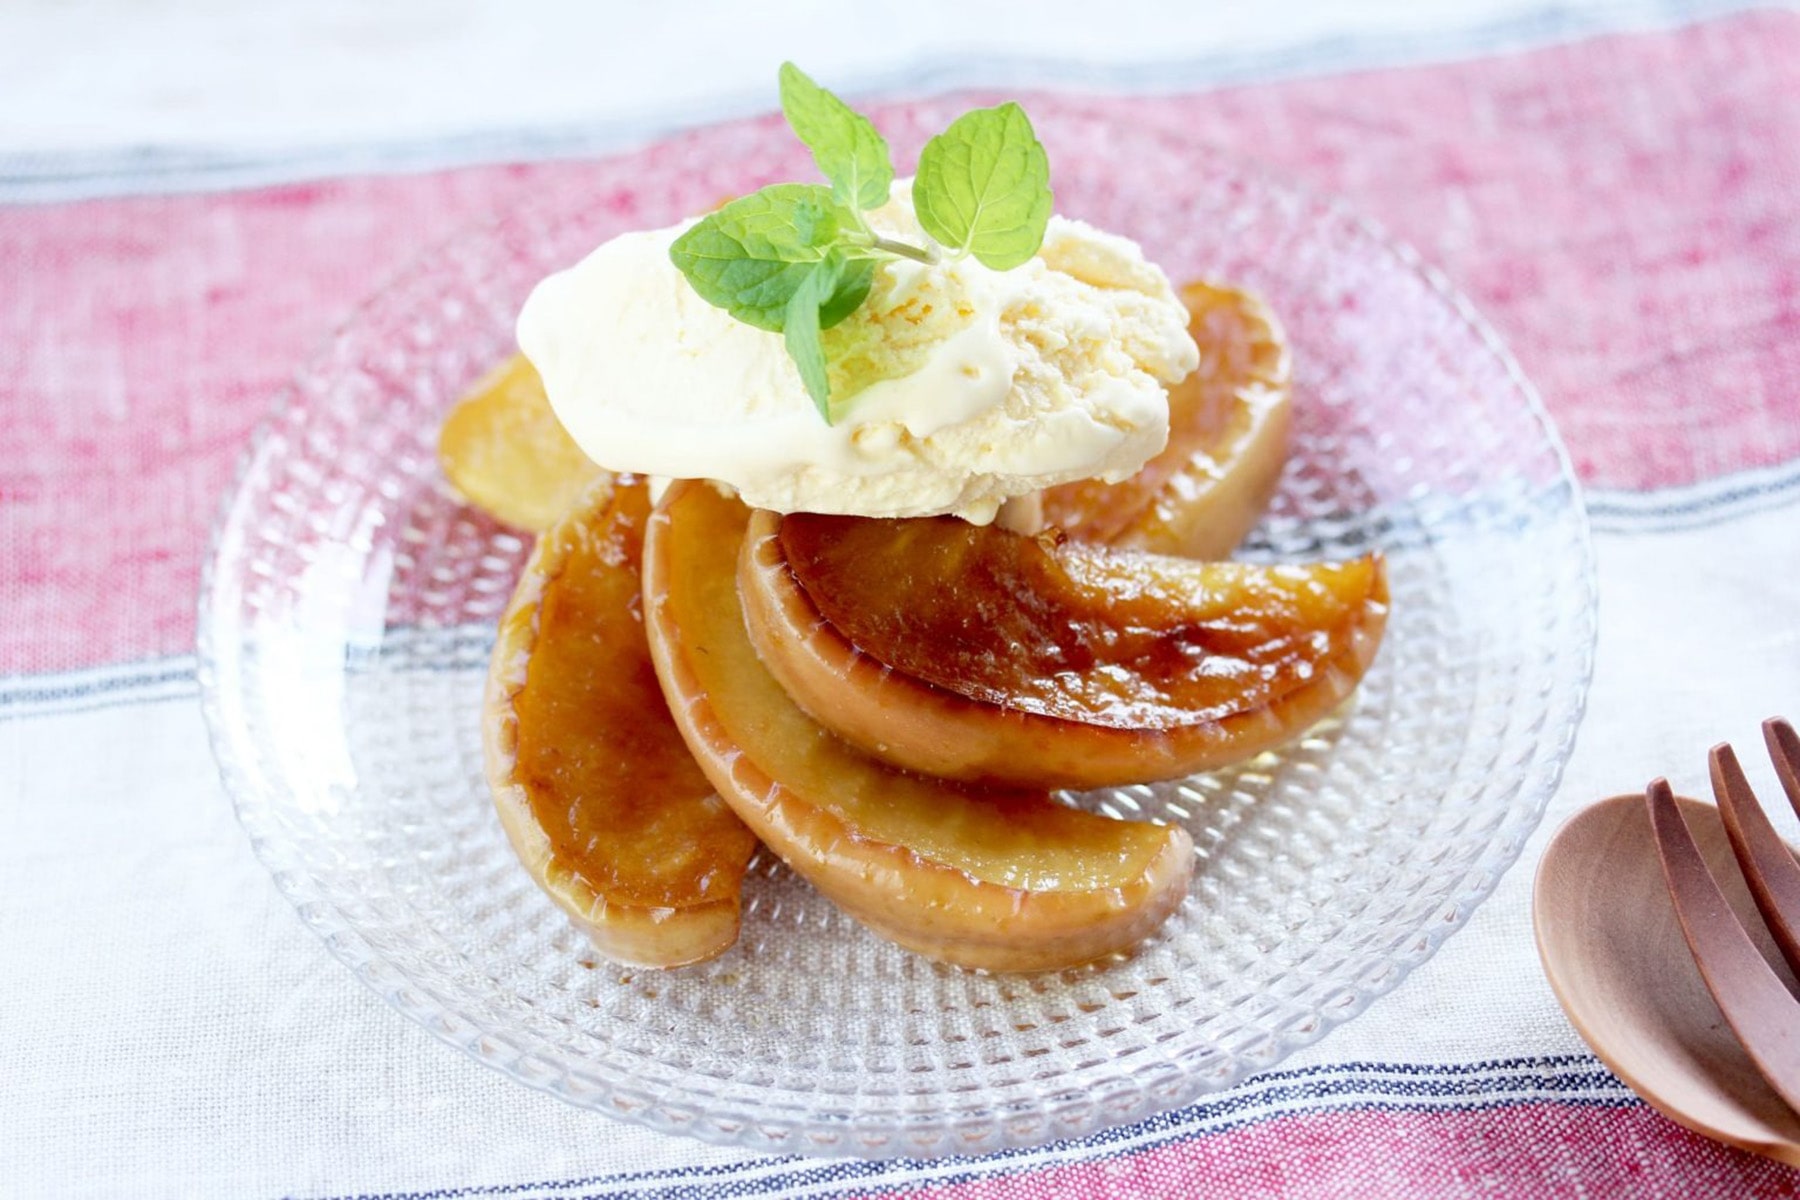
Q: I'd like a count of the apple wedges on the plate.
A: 5